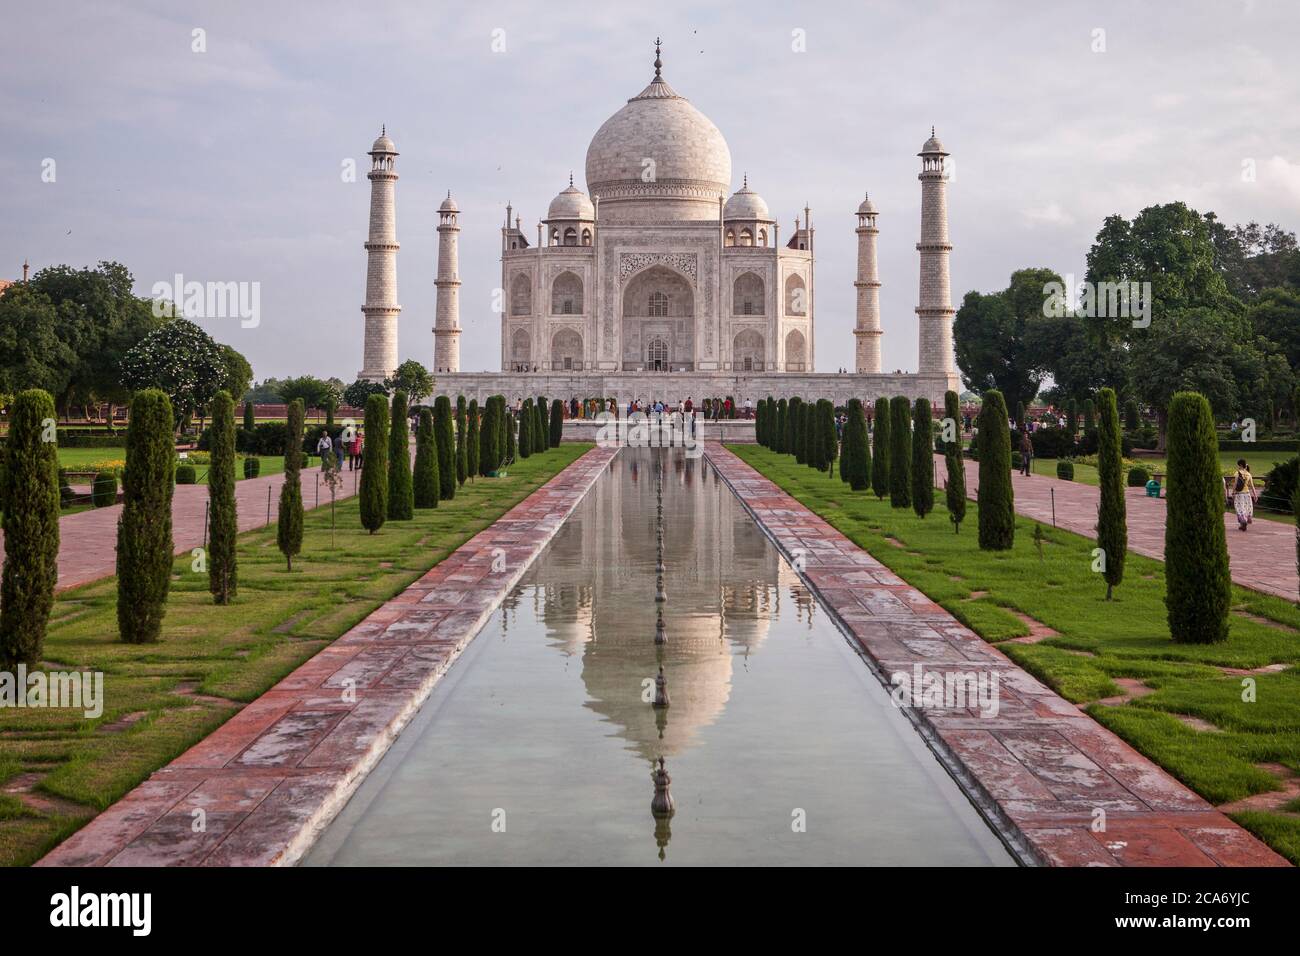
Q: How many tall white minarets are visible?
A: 4